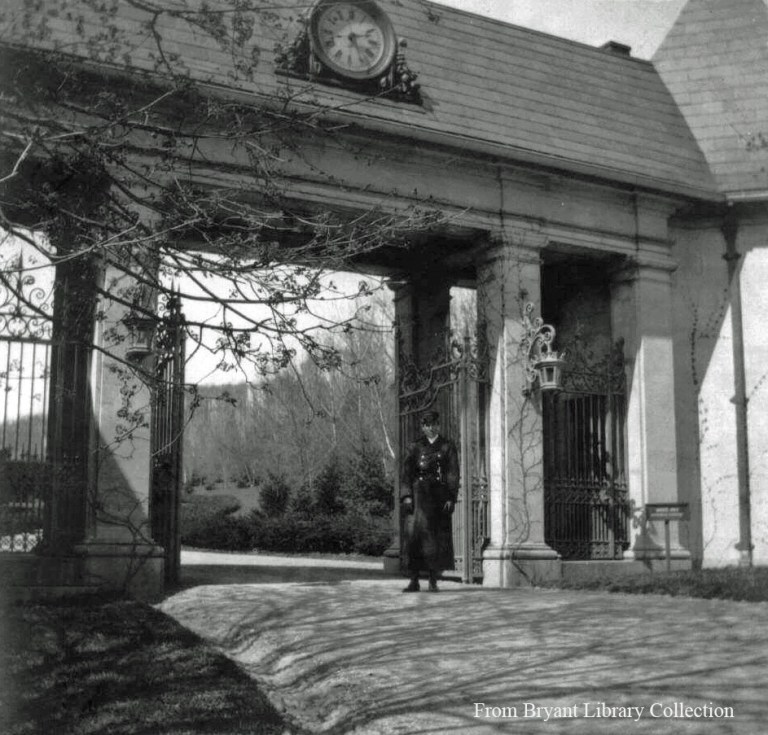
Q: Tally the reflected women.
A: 0